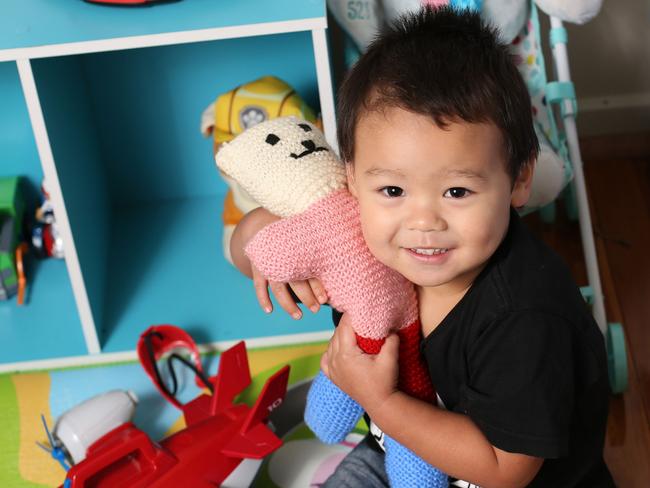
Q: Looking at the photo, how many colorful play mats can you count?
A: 1